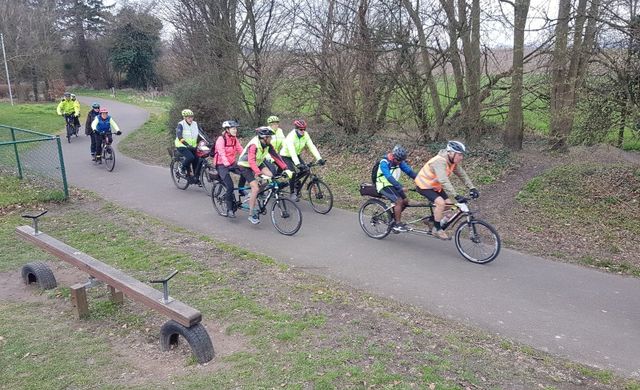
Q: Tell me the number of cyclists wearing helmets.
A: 11